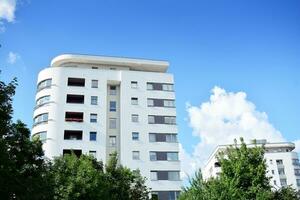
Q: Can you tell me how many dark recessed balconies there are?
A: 5